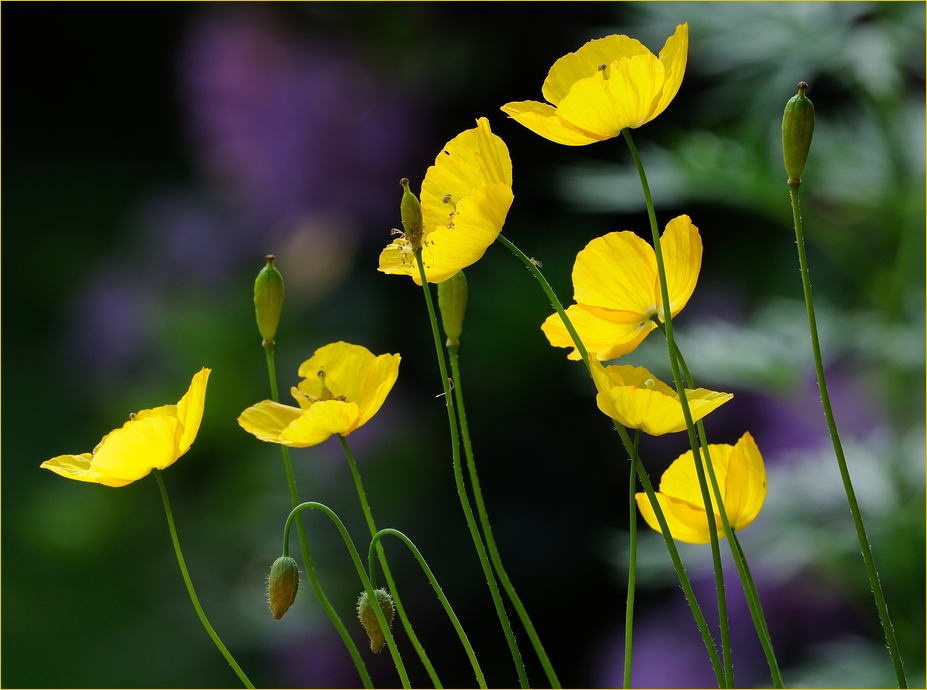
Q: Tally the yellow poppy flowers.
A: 7